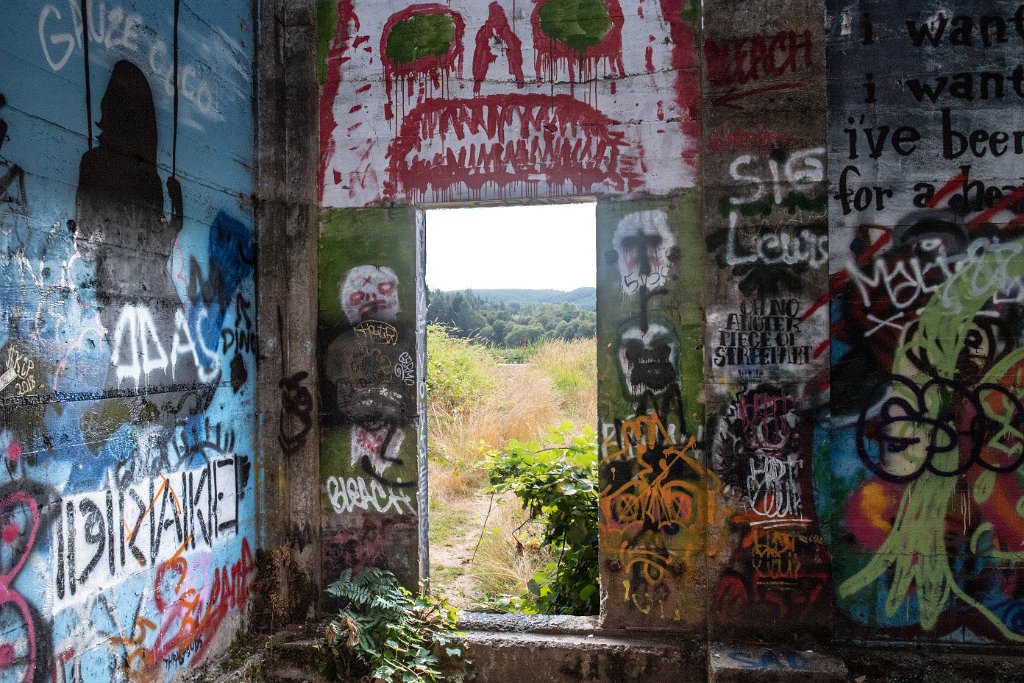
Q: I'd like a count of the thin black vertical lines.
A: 2